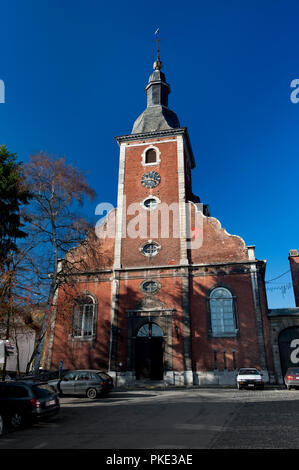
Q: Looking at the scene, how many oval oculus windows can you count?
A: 3